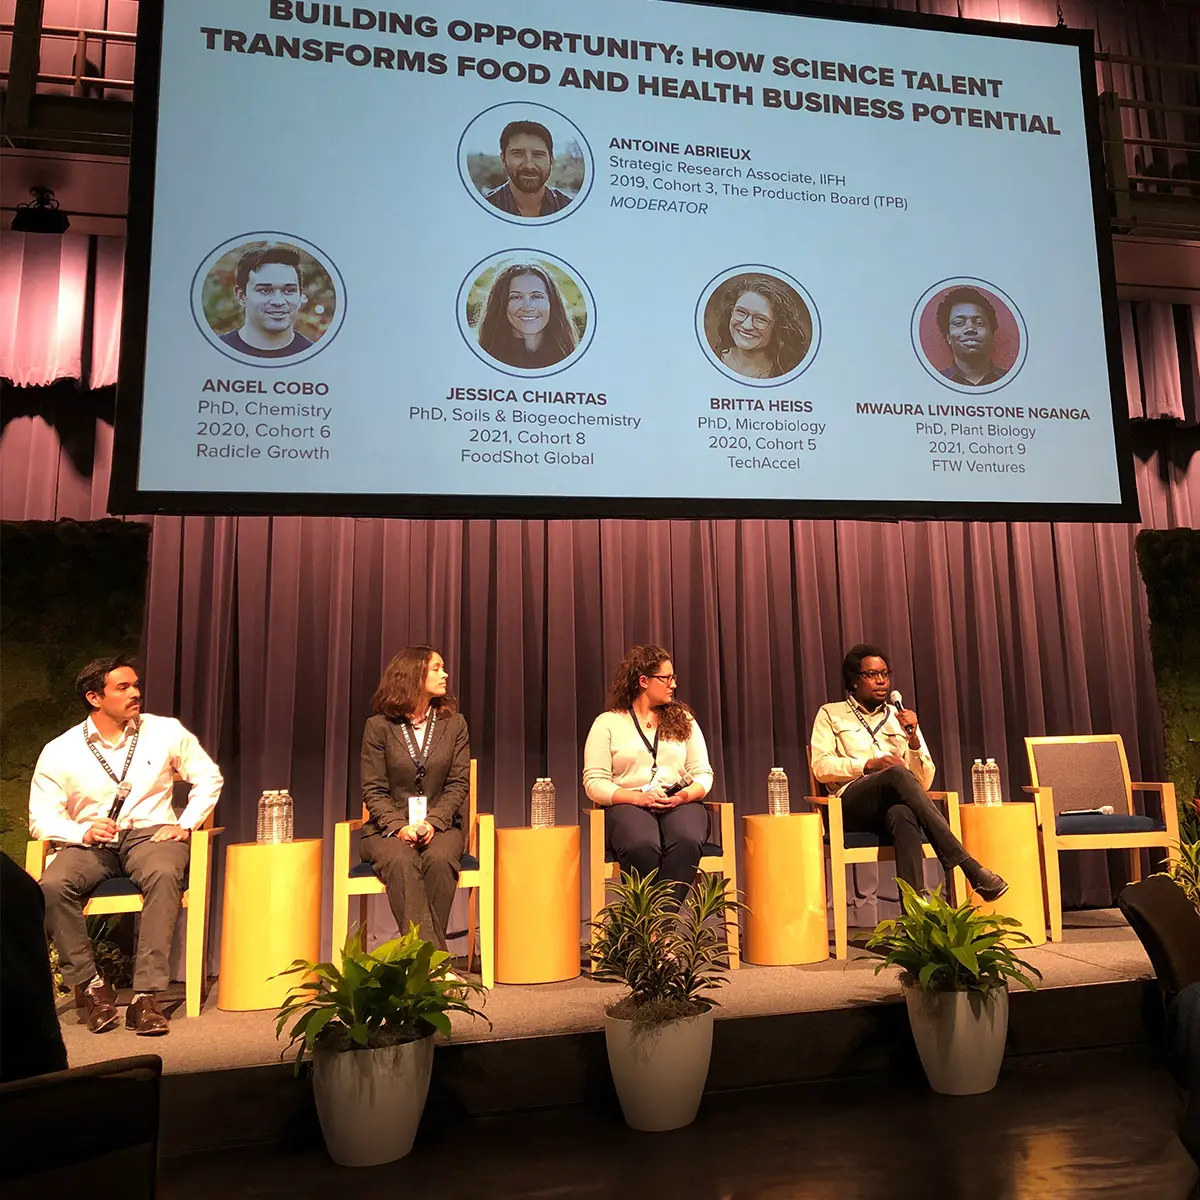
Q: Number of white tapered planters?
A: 3